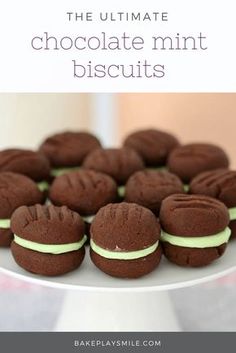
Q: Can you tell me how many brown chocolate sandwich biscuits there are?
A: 12